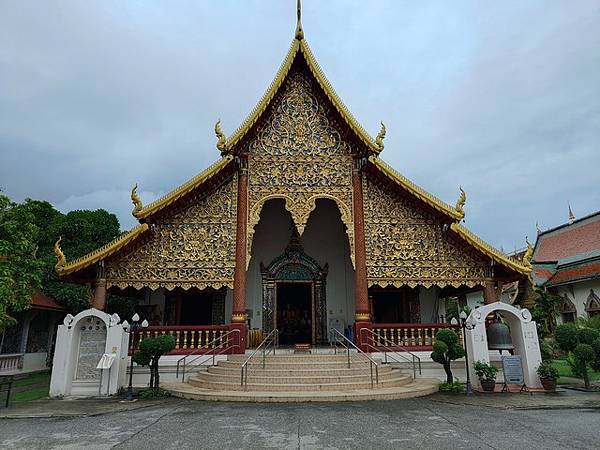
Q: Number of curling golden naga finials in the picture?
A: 6